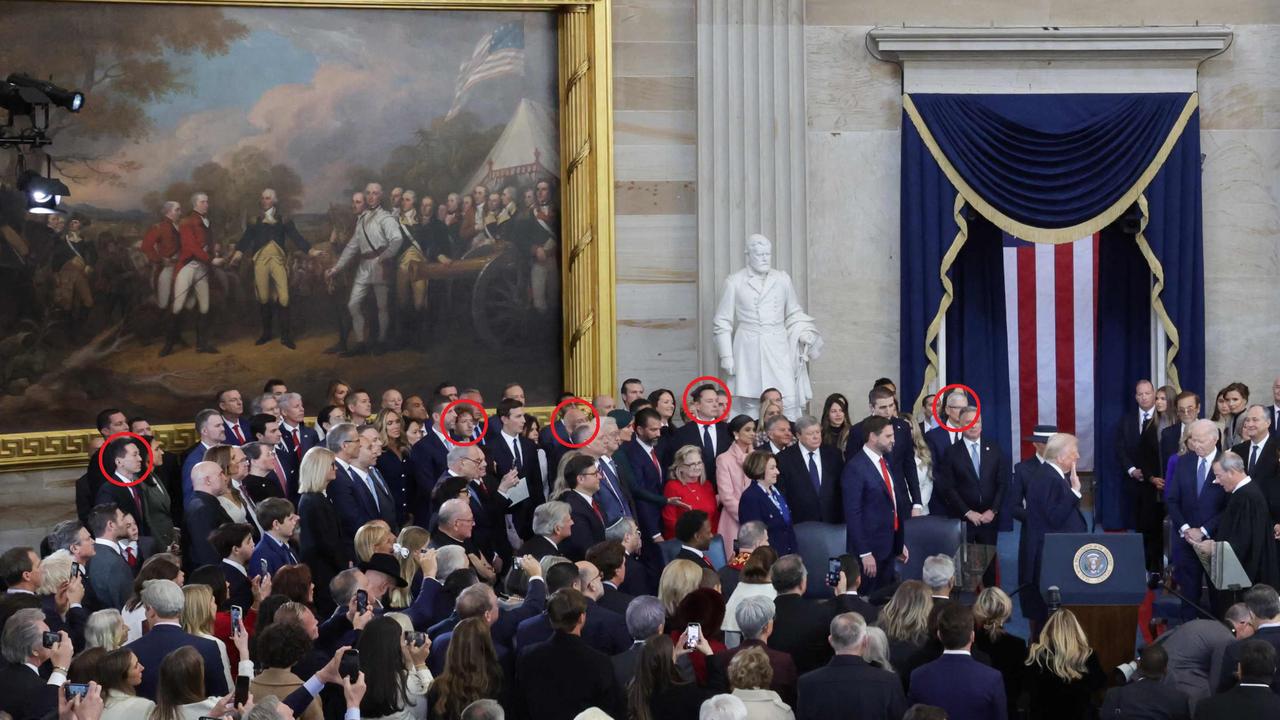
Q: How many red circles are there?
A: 5